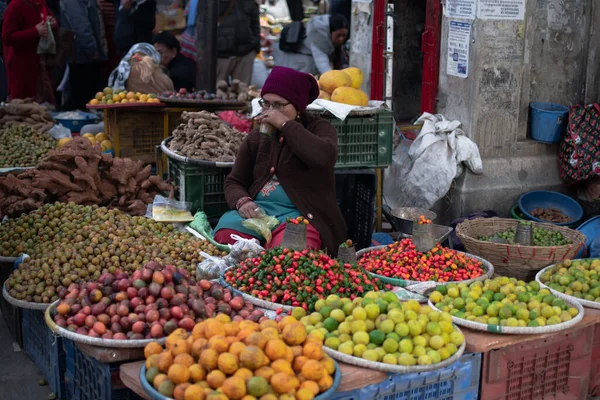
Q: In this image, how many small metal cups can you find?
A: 4